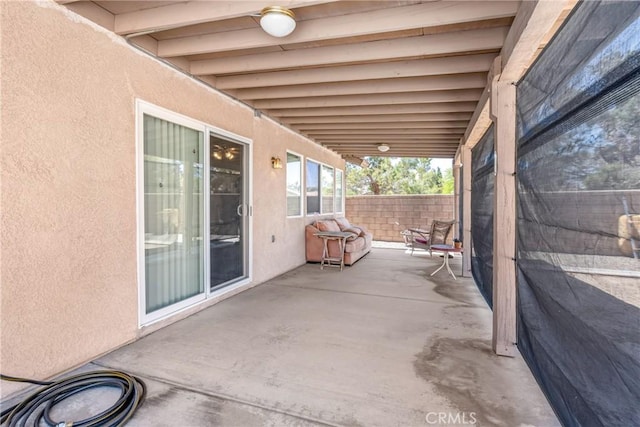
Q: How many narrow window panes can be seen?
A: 4